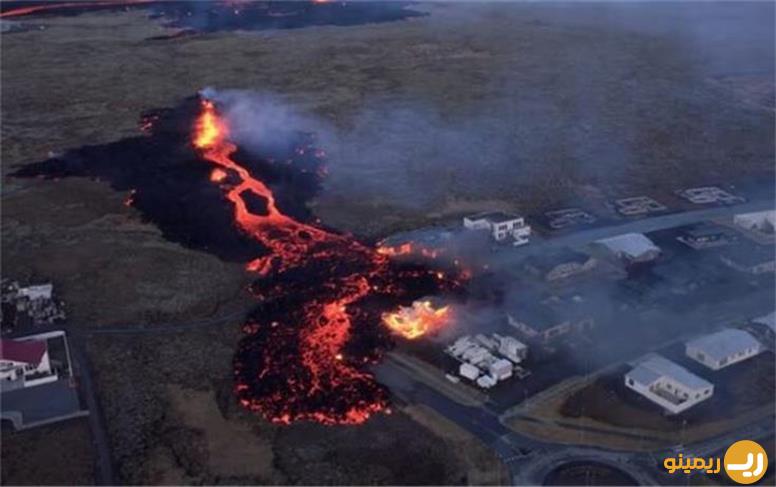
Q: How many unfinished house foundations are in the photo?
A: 3